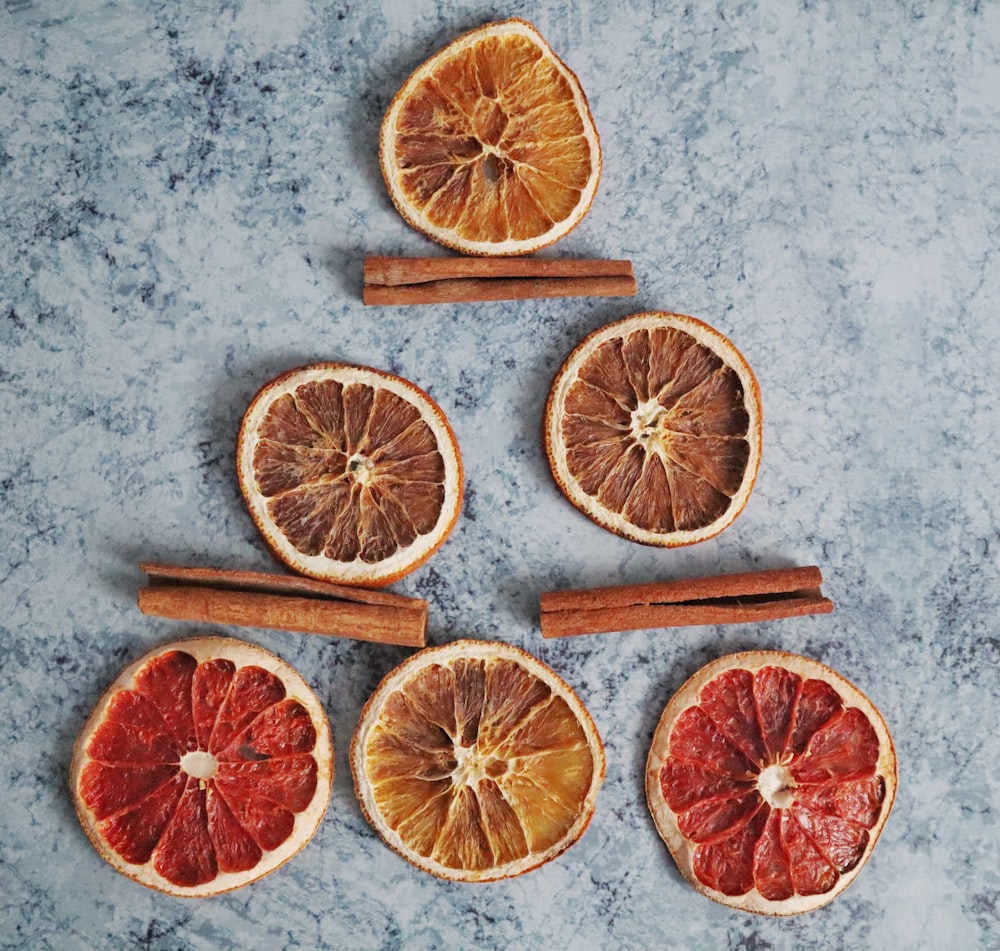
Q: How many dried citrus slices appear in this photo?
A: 6